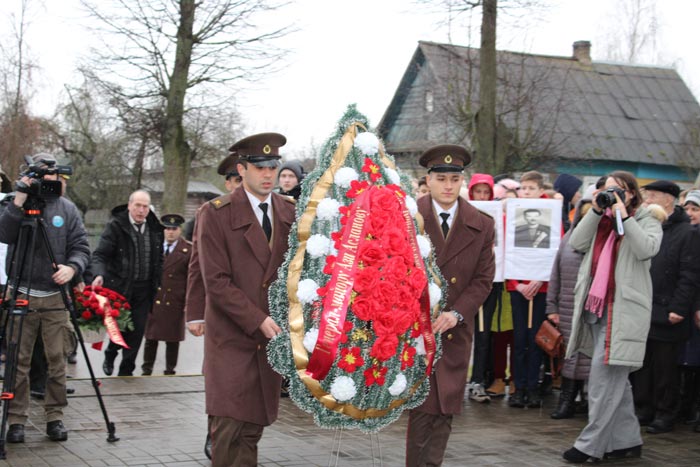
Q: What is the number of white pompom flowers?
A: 13